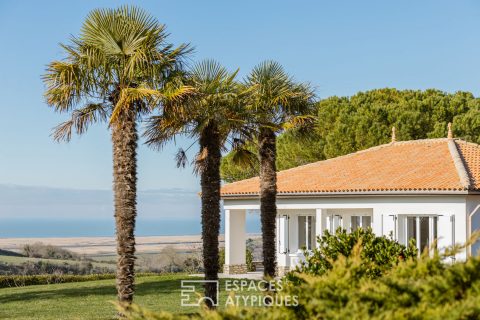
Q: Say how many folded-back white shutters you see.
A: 4